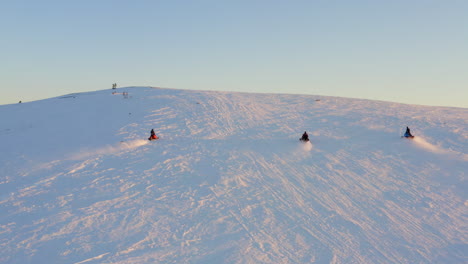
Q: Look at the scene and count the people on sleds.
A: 3